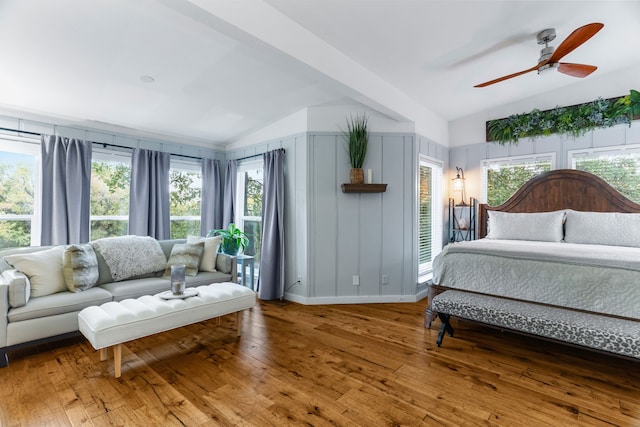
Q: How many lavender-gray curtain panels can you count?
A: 5